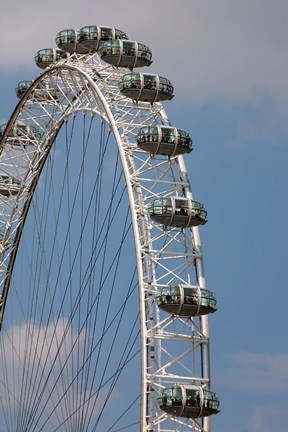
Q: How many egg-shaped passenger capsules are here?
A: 12